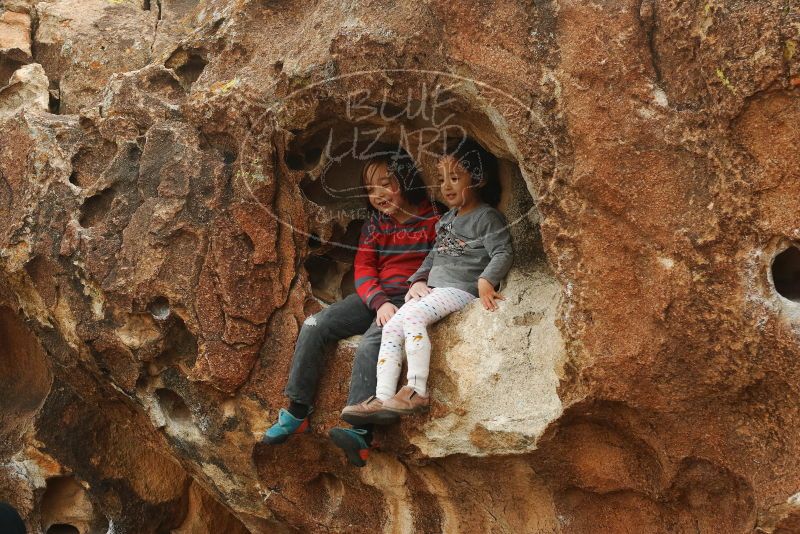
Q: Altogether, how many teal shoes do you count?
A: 2